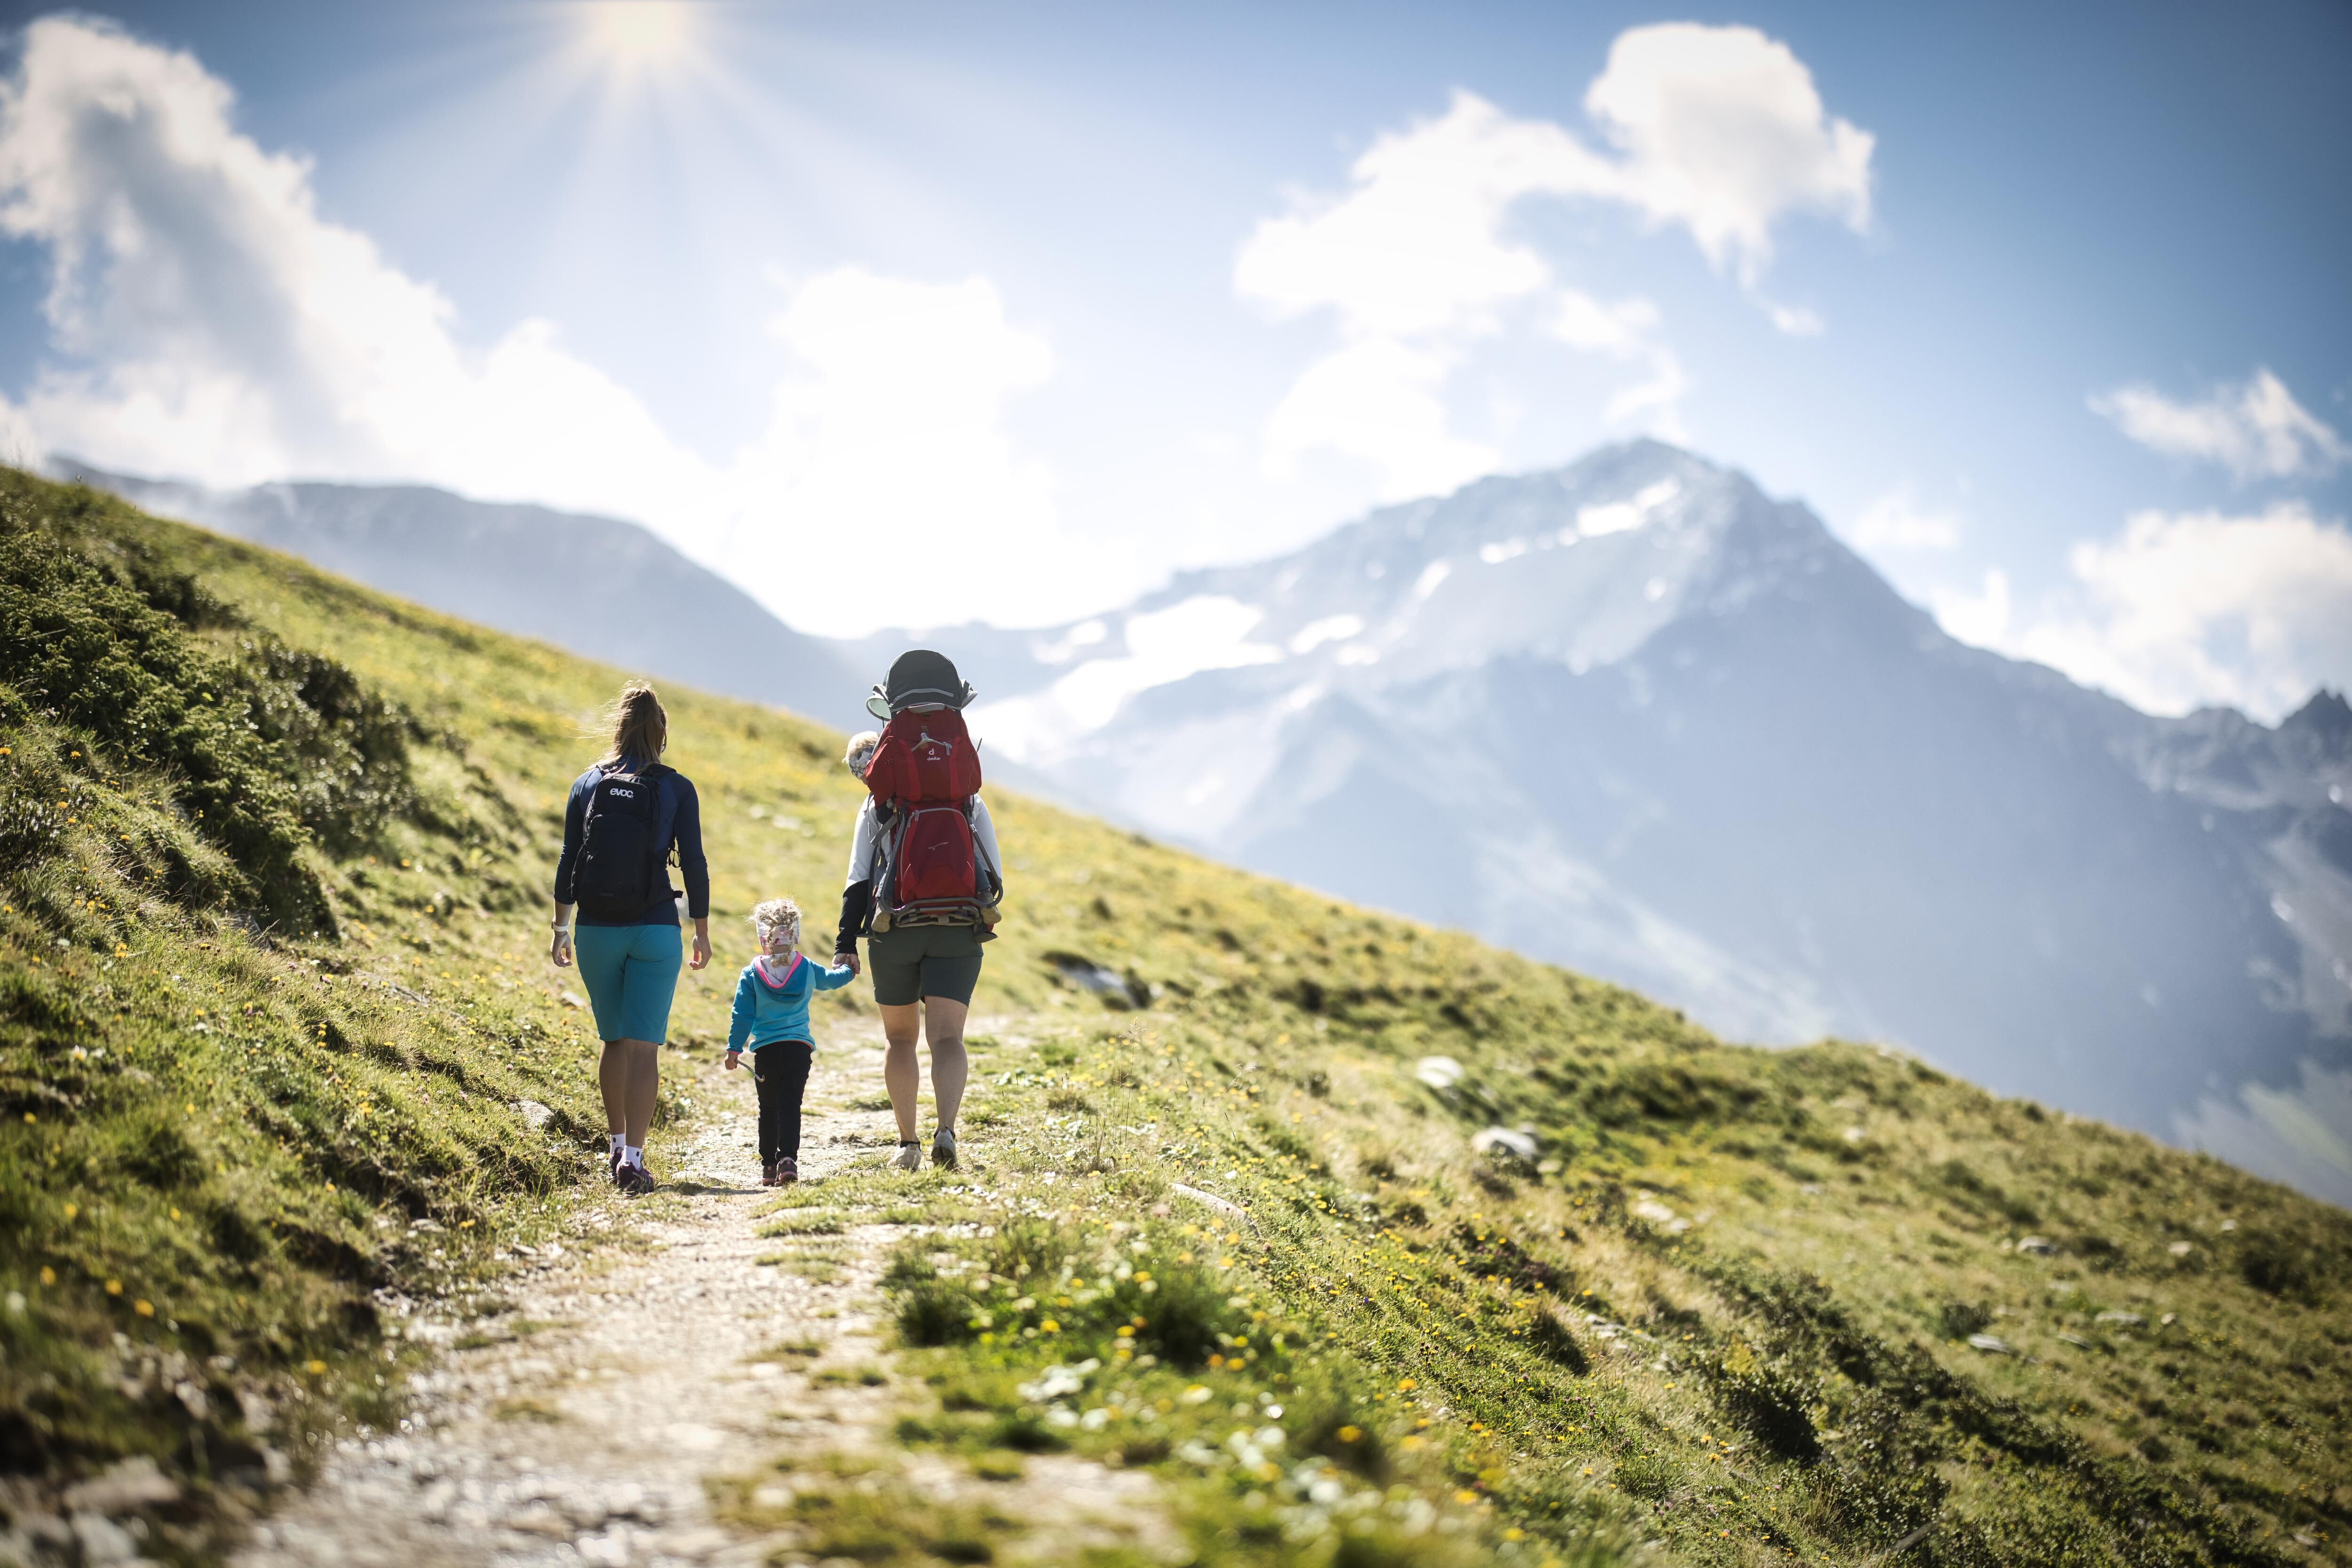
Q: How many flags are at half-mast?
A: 0